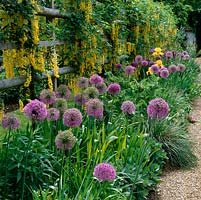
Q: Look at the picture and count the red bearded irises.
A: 0